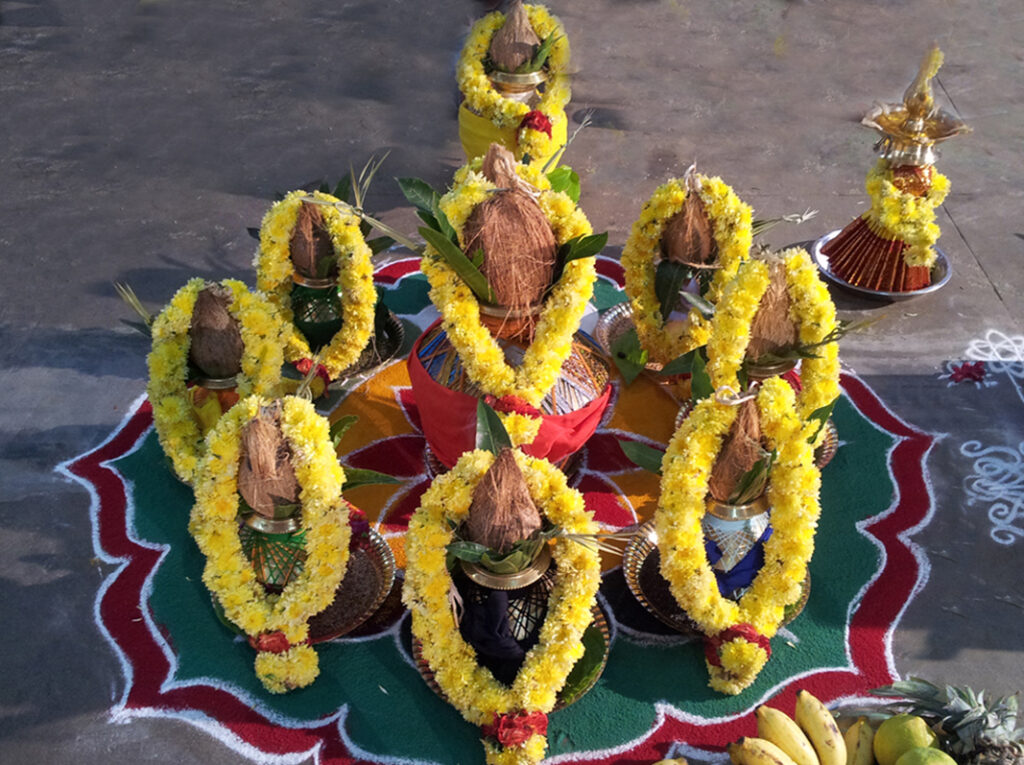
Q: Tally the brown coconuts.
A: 9